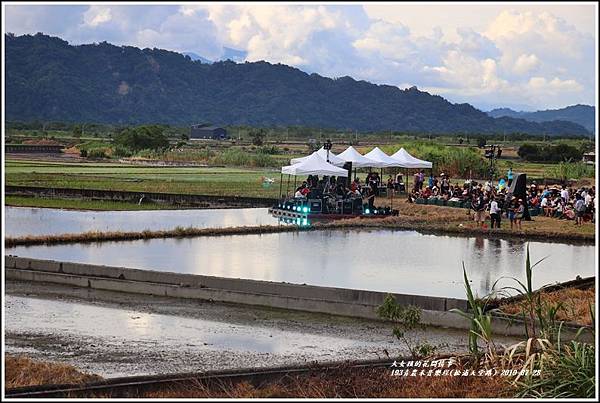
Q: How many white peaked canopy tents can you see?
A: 5